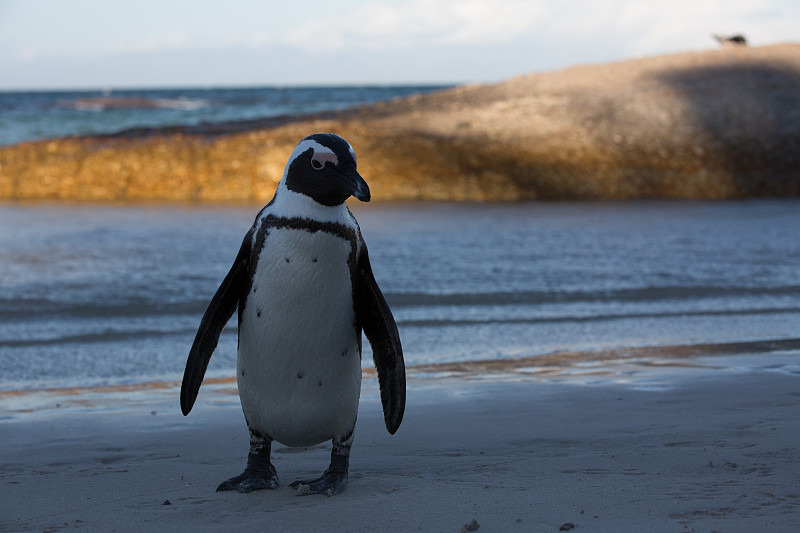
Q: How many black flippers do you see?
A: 2